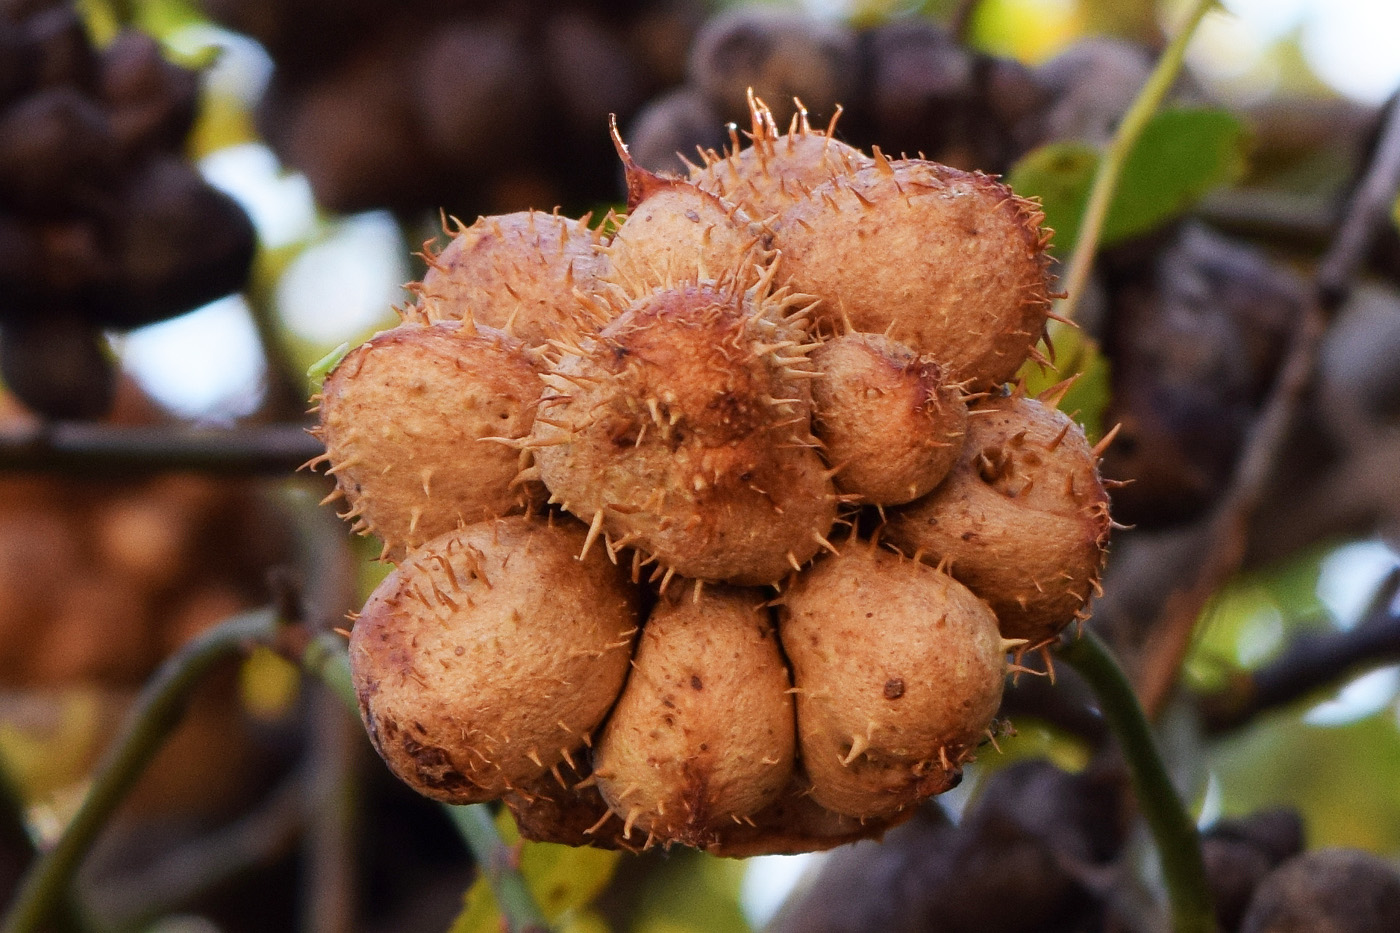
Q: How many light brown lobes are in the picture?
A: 11